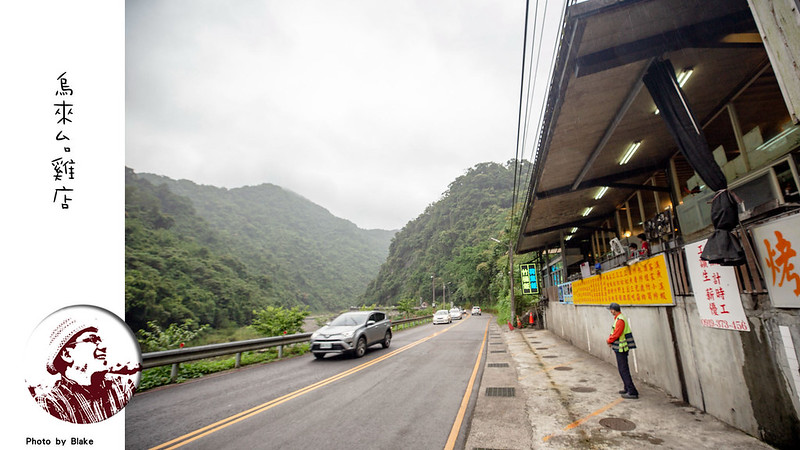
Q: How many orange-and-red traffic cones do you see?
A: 3